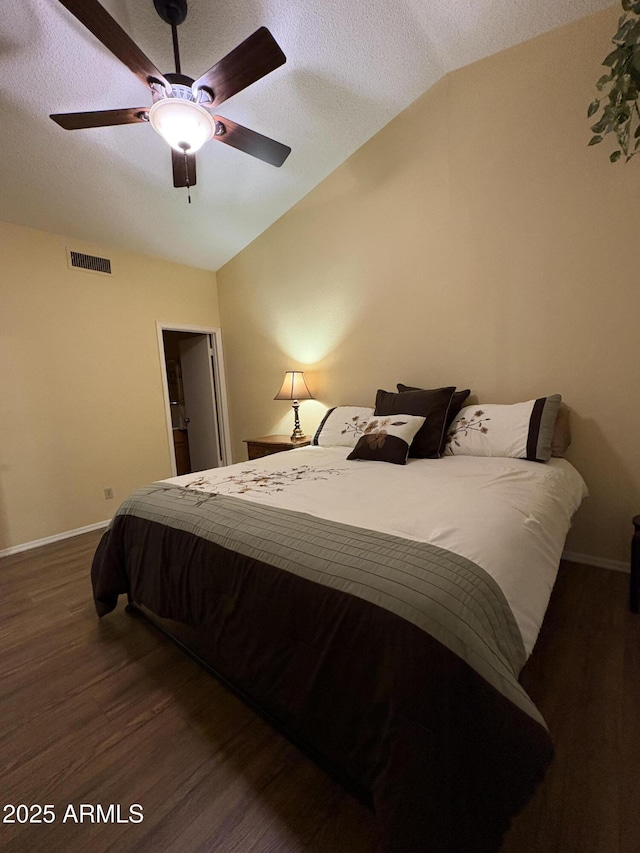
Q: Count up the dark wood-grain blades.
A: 5